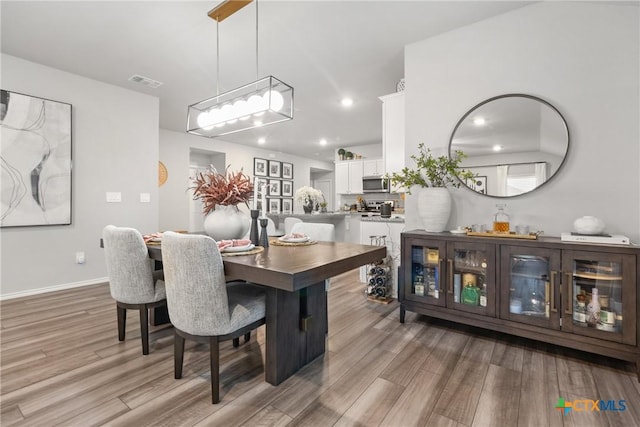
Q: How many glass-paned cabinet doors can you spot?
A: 4